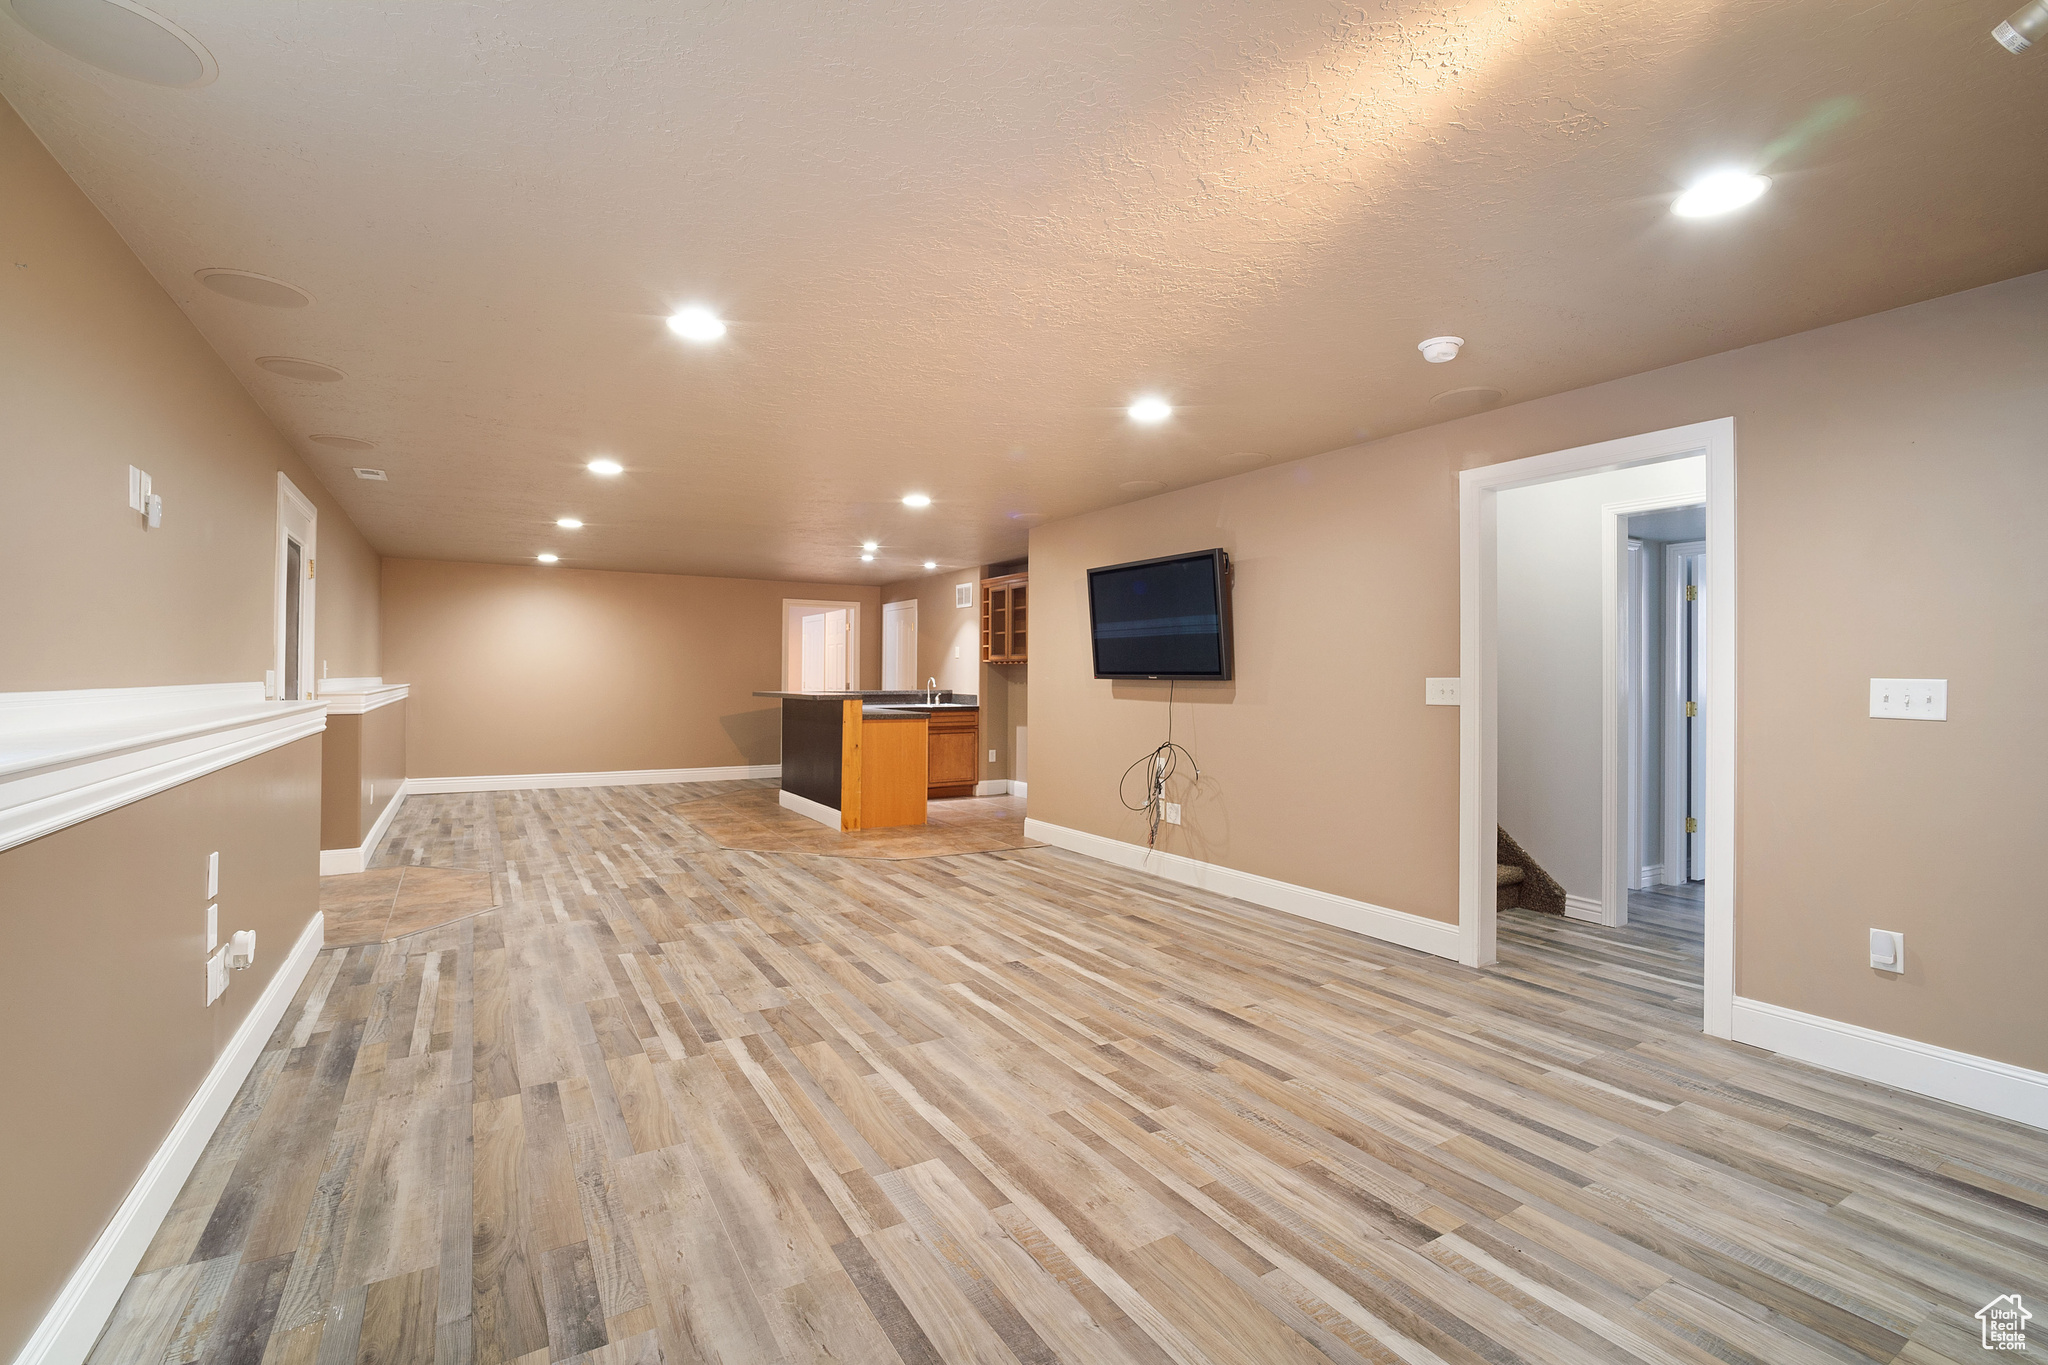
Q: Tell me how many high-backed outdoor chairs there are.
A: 0